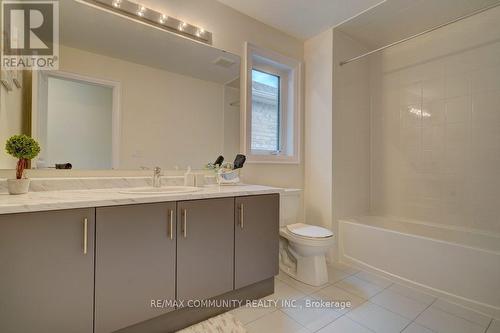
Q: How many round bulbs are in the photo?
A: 5